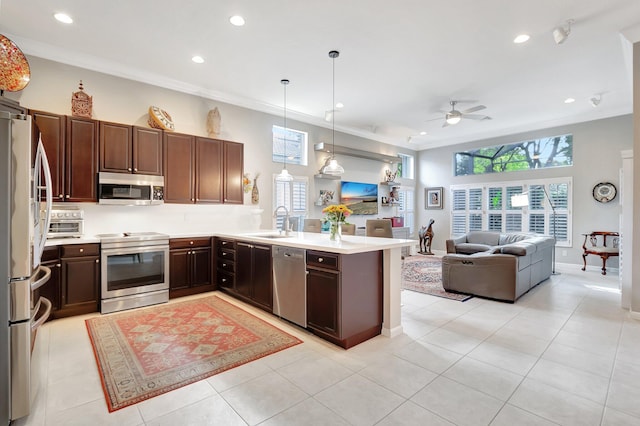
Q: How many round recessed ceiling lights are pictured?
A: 7